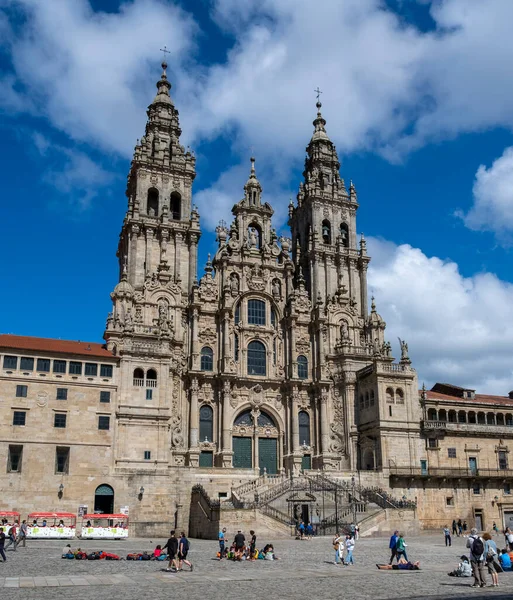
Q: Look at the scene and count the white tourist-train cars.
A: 3